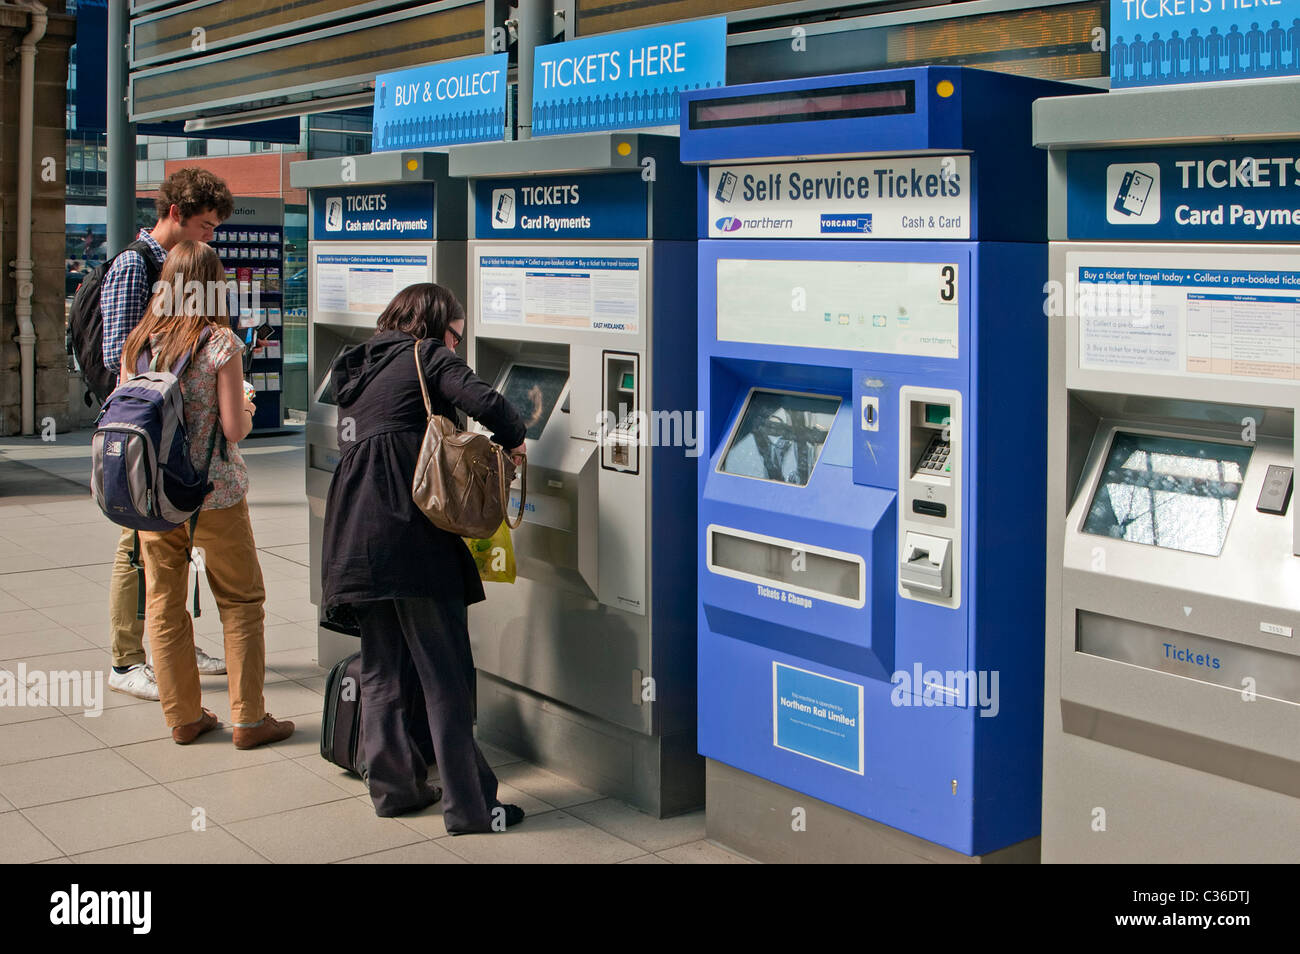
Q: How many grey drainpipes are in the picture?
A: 1